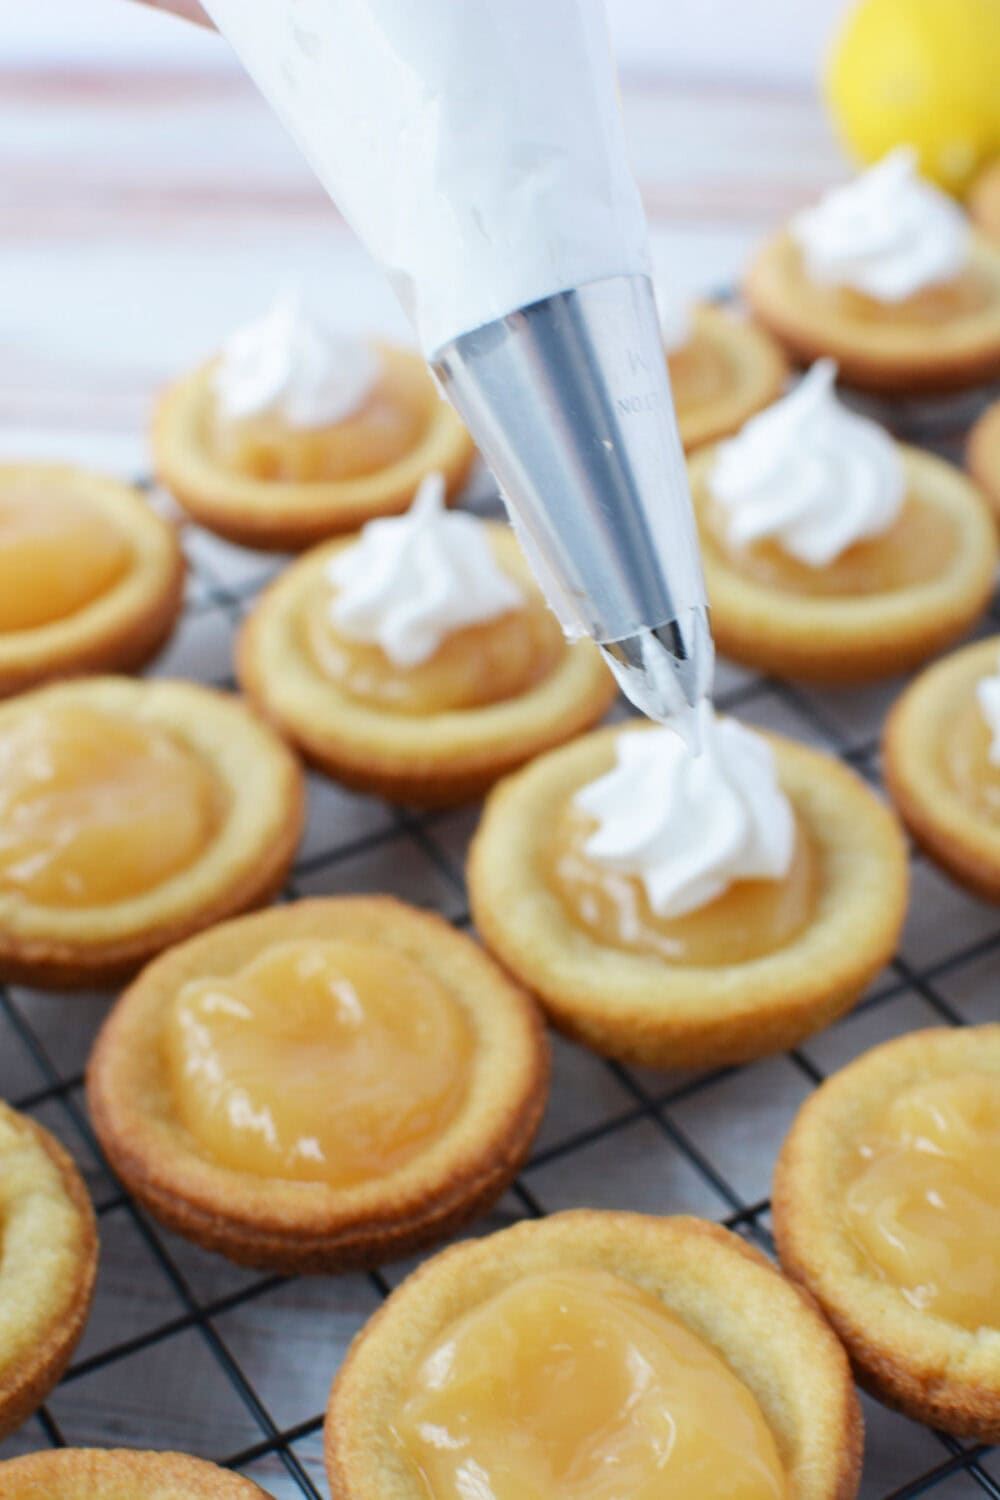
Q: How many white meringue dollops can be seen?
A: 7